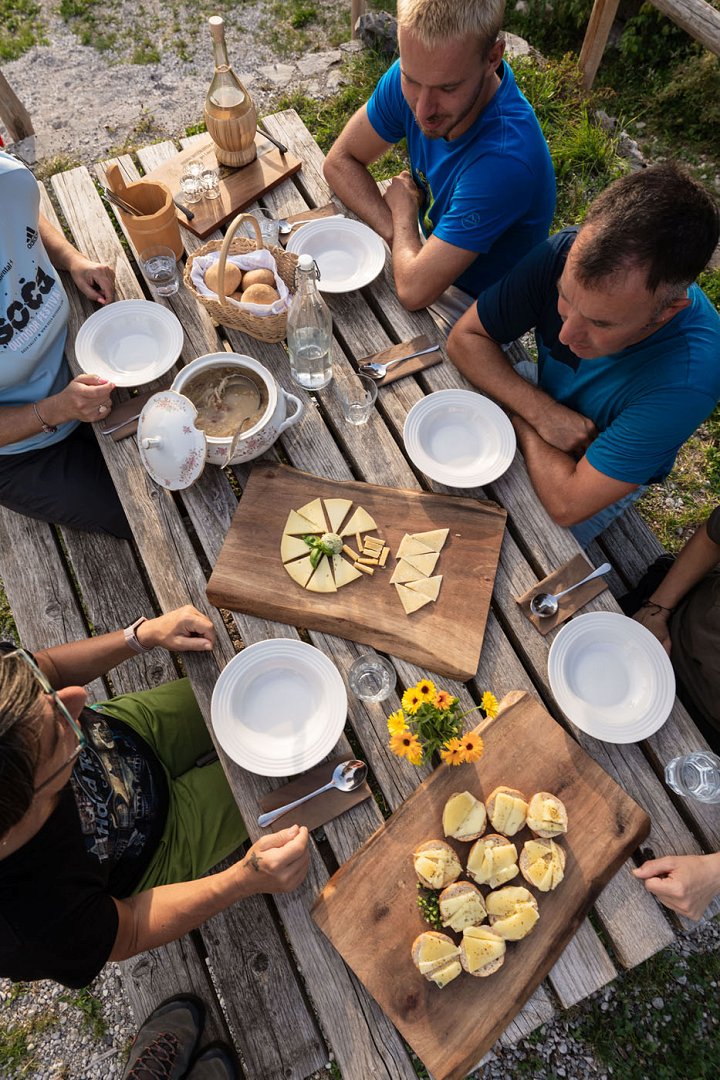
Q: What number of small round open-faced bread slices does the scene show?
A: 10